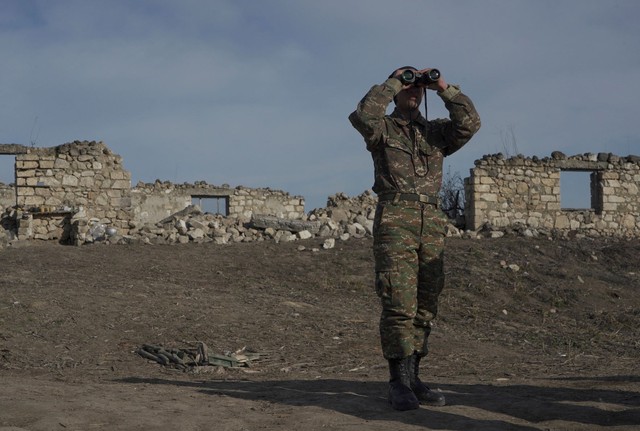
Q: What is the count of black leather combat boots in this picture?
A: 2